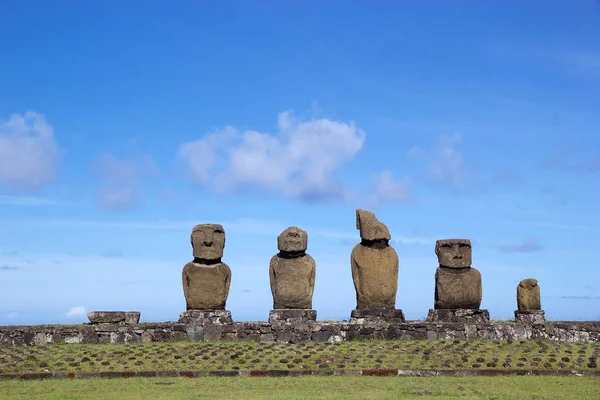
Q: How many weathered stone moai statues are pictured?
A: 5